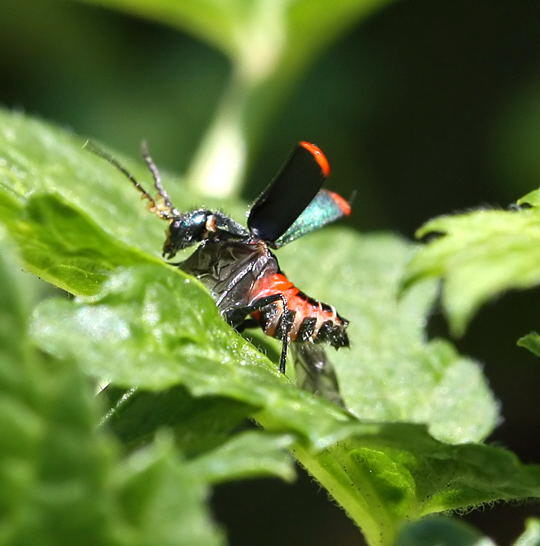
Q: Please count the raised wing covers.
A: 2